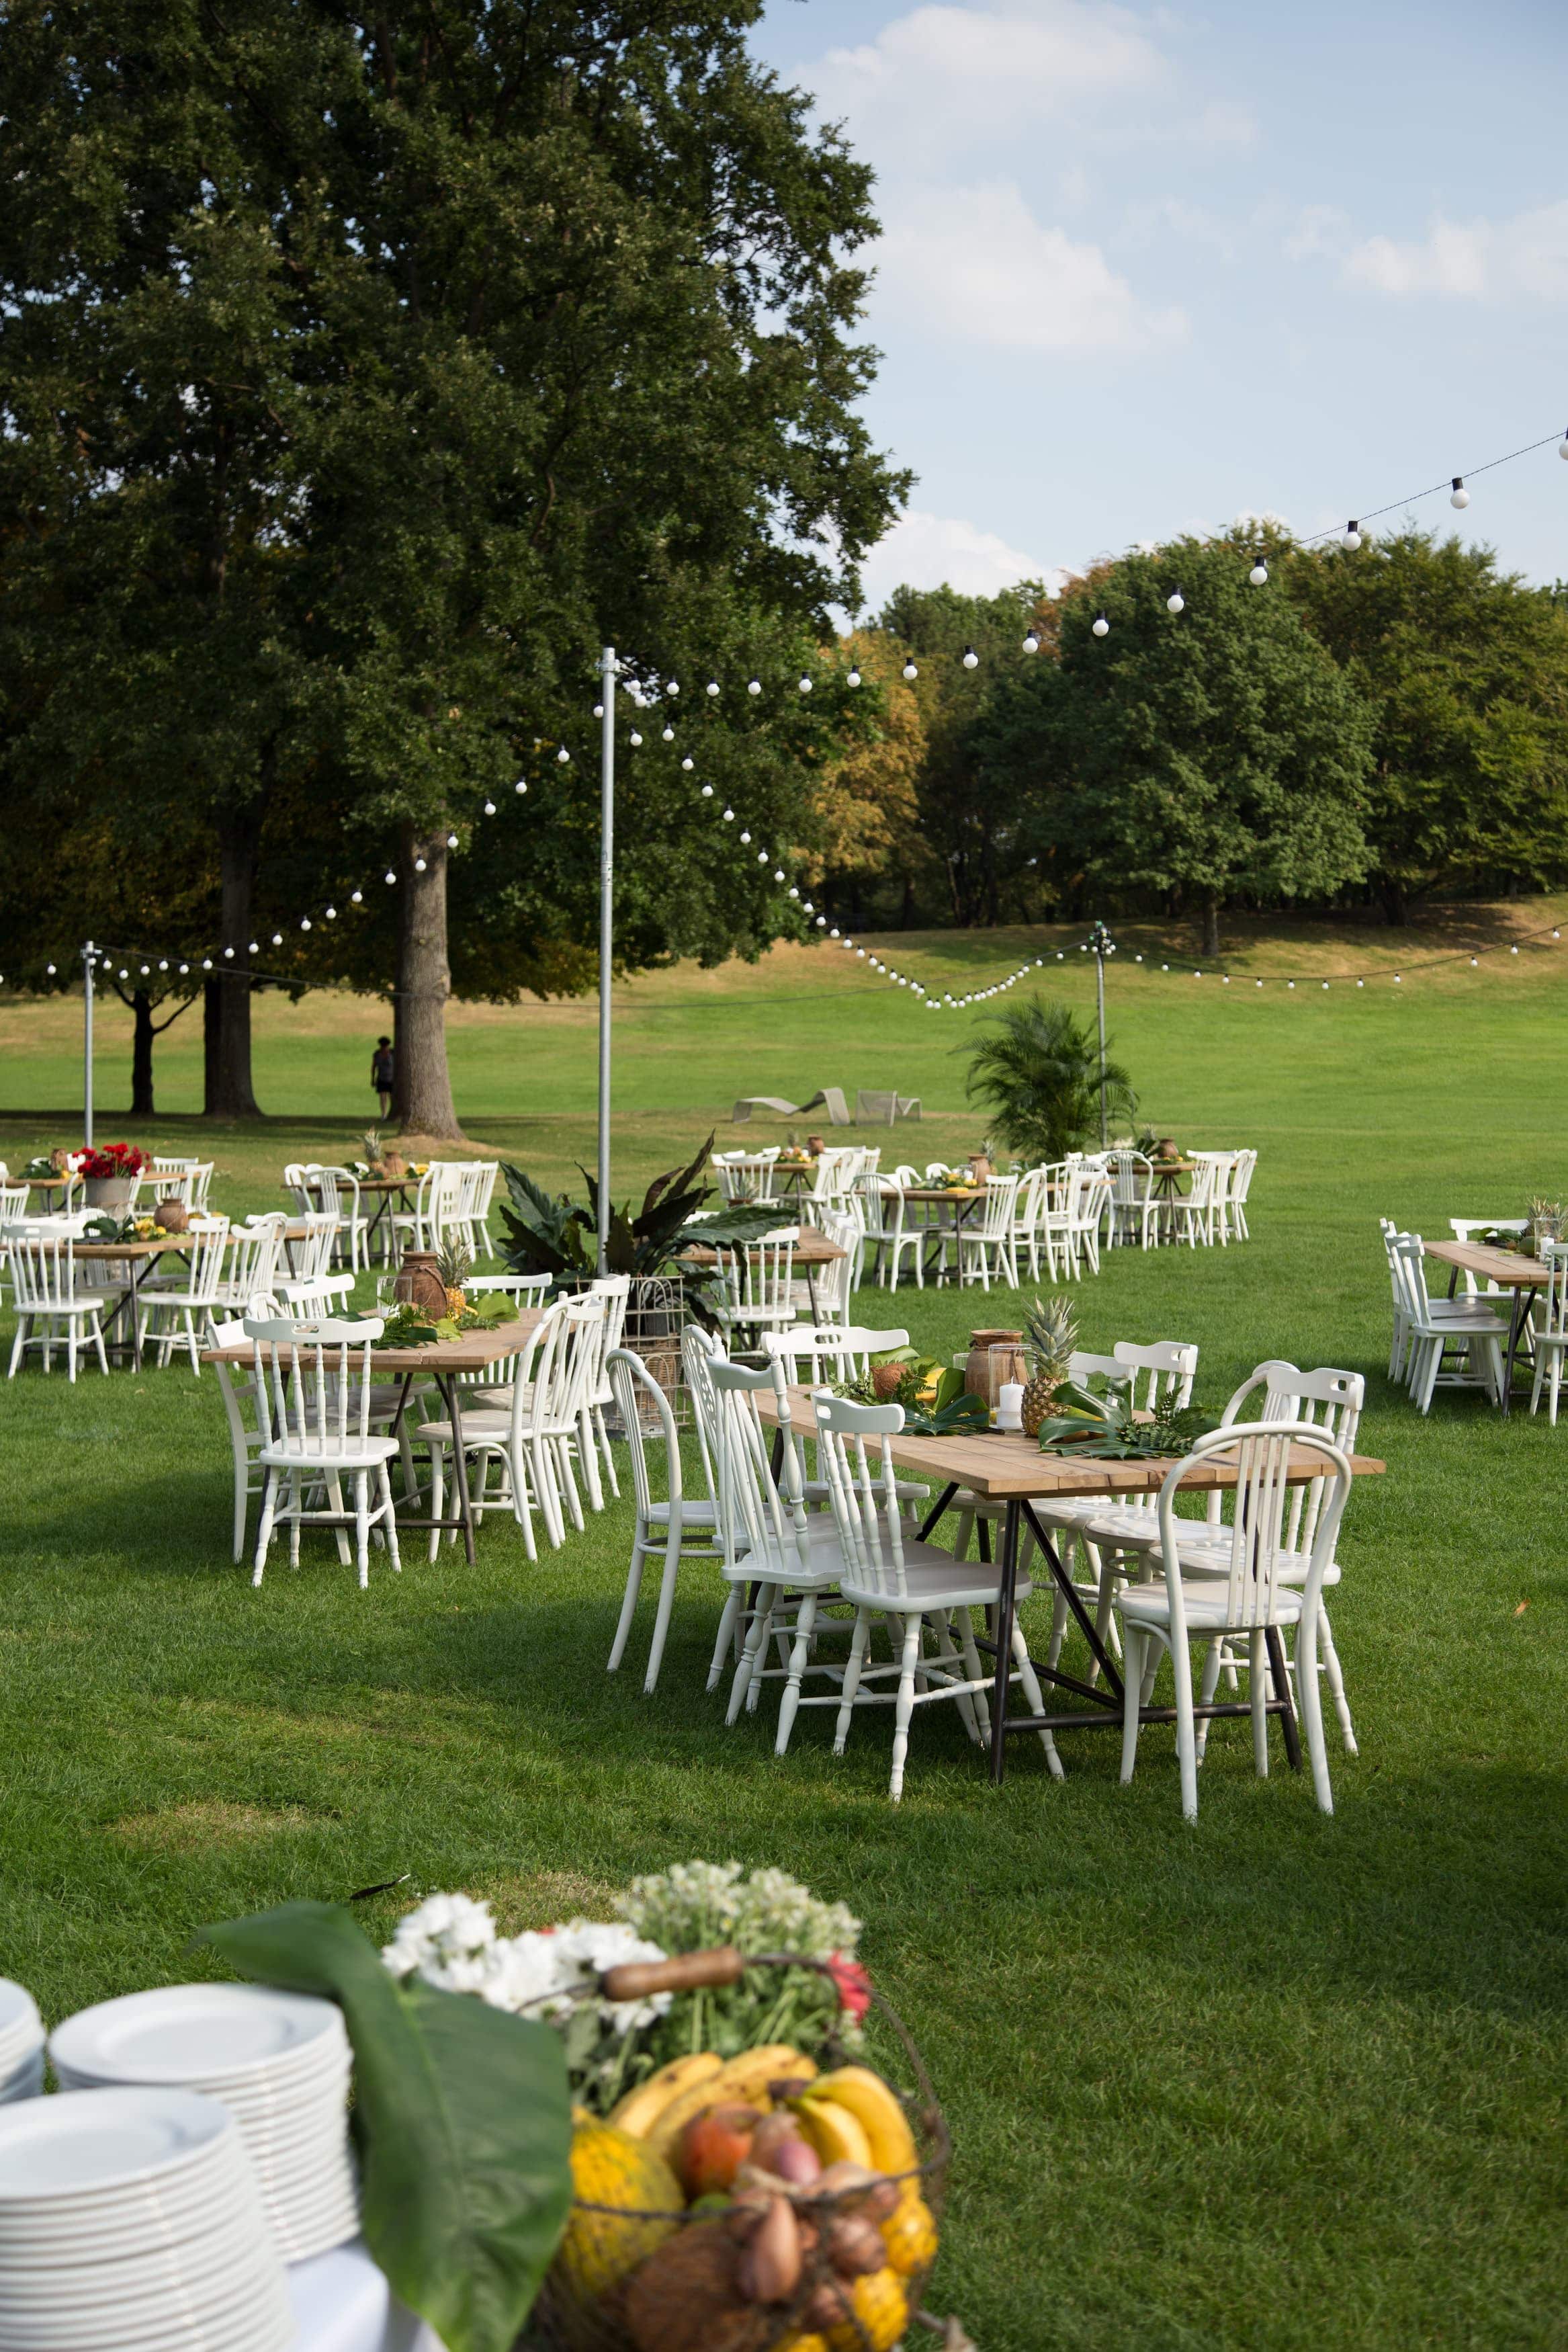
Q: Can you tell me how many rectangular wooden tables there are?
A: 10